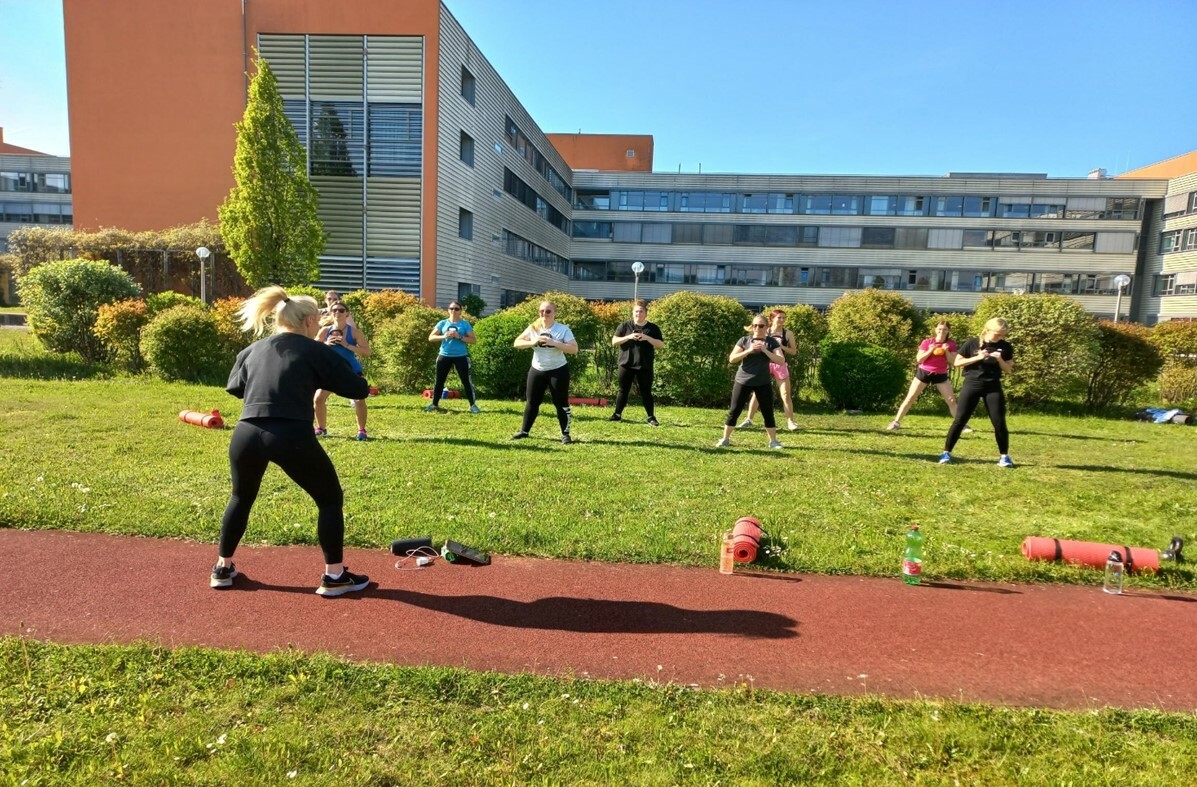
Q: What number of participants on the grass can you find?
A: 9